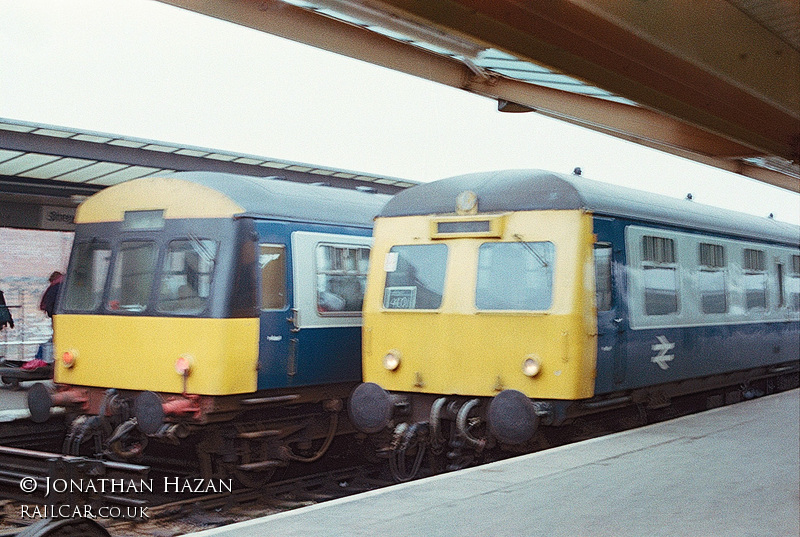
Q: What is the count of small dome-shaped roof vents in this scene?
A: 3